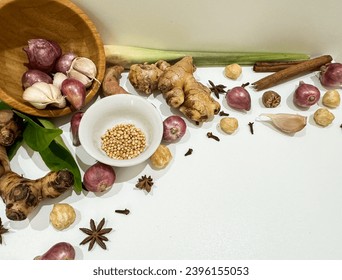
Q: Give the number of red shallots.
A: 11